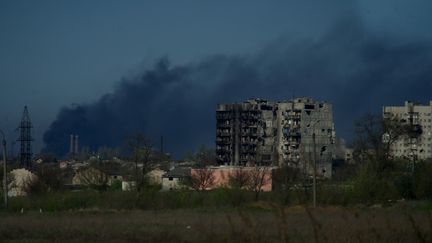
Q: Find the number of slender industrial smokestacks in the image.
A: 2